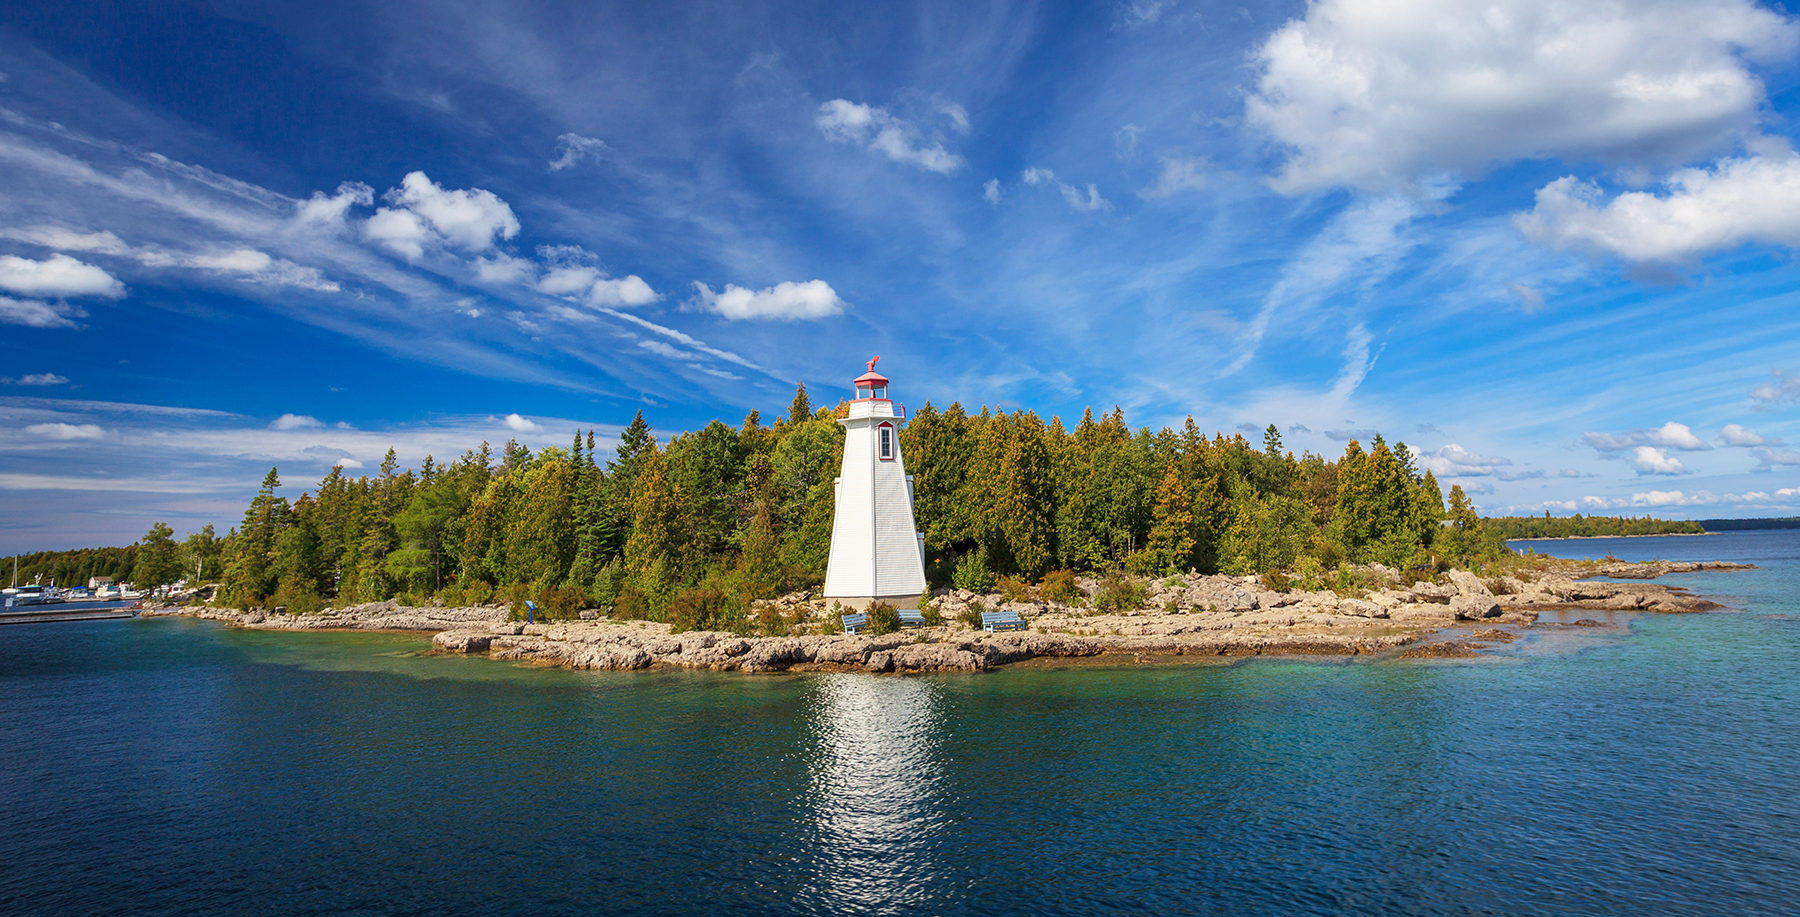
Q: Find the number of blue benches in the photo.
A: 3